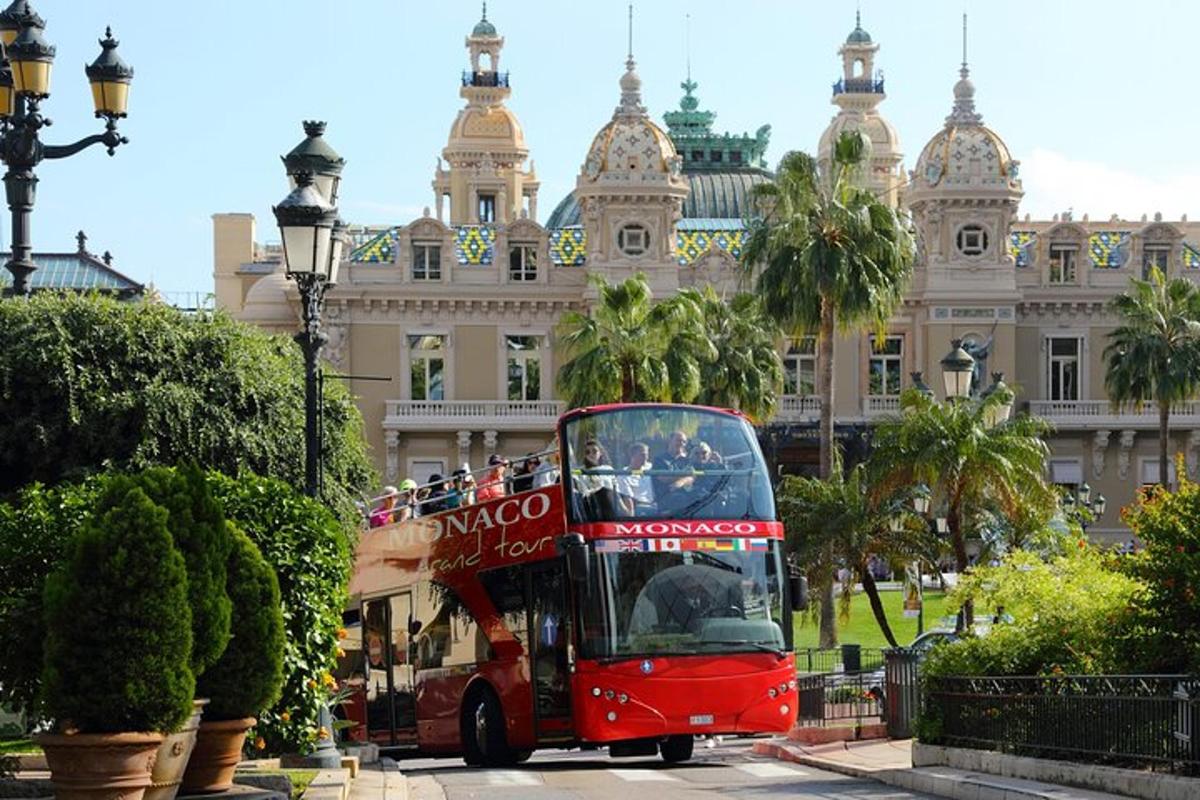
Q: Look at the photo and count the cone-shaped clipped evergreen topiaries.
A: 3